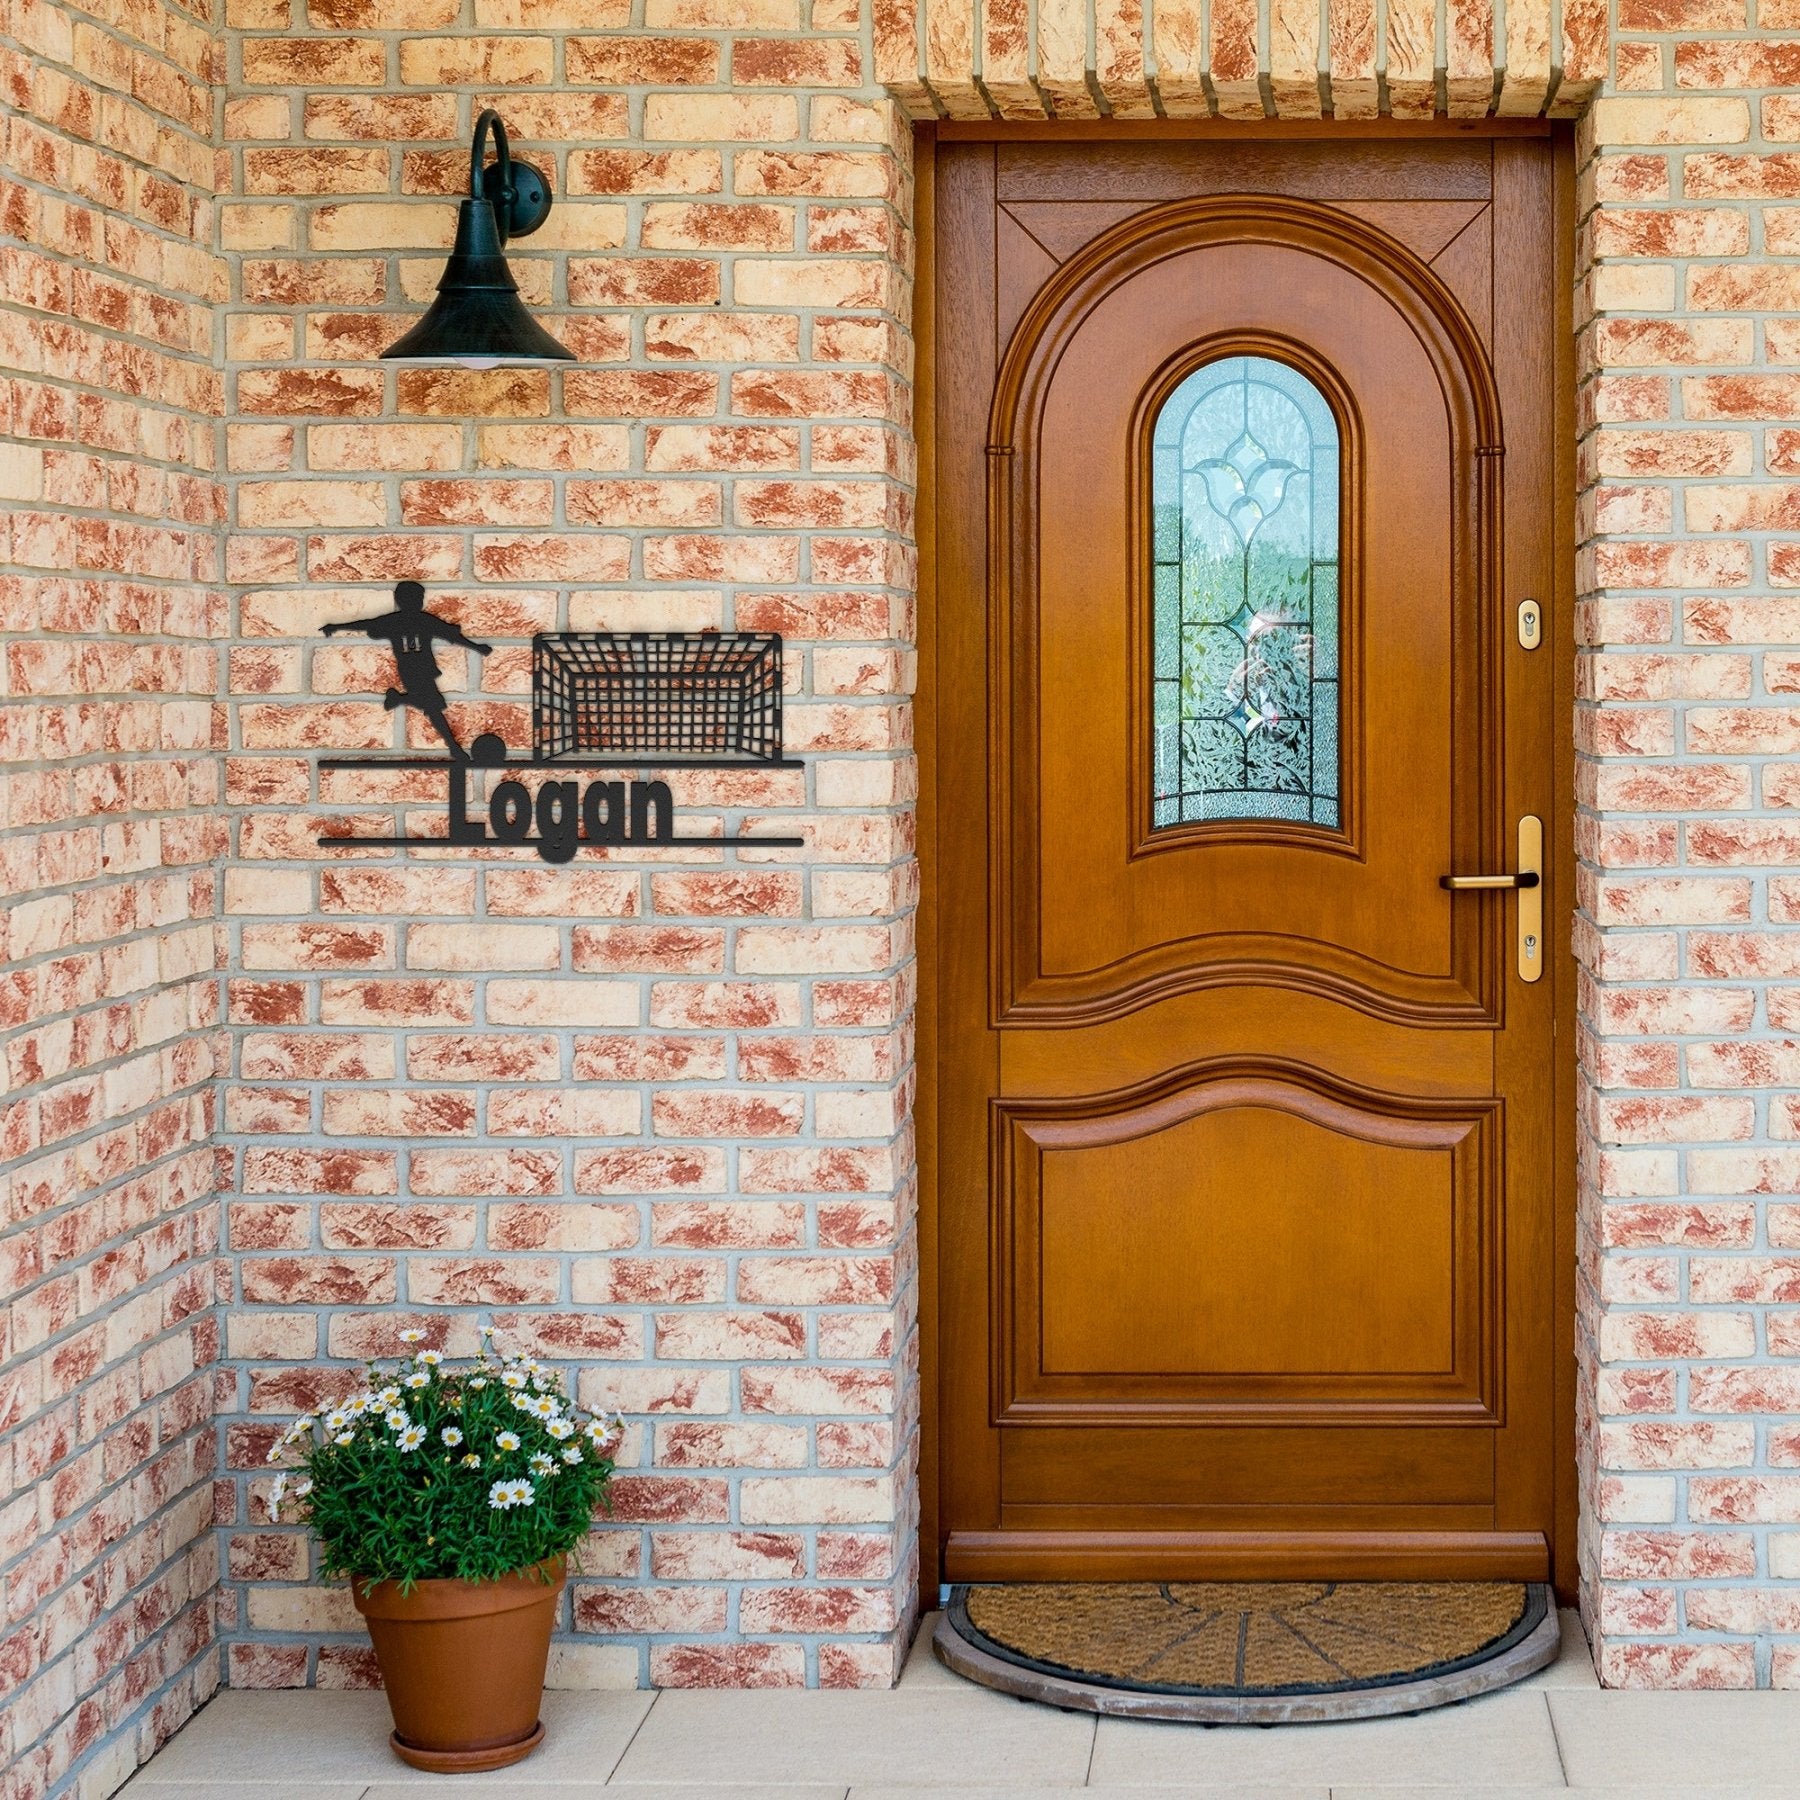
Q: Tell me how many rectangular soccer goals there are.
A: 1